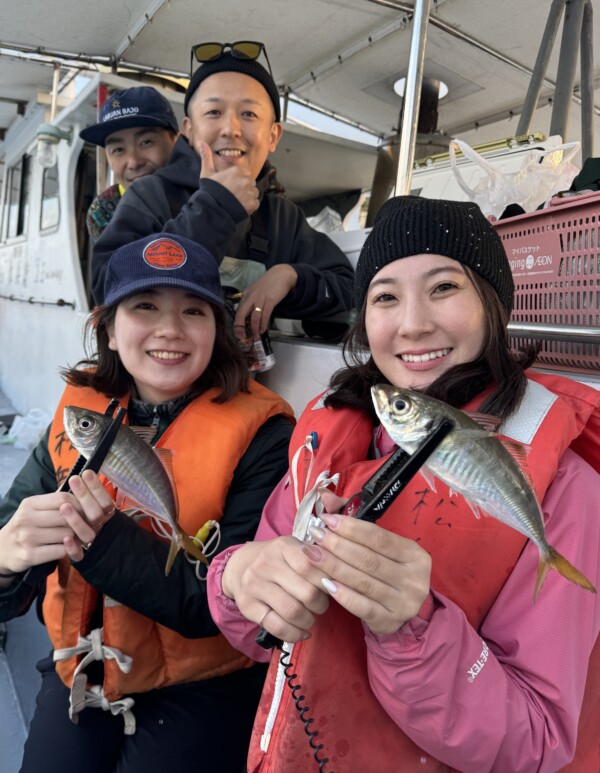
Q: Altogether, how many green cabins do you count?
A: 0